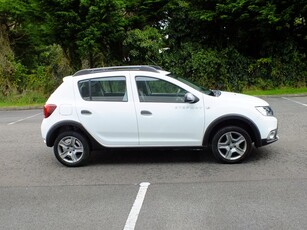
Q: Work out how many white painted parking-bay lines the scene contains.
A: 3